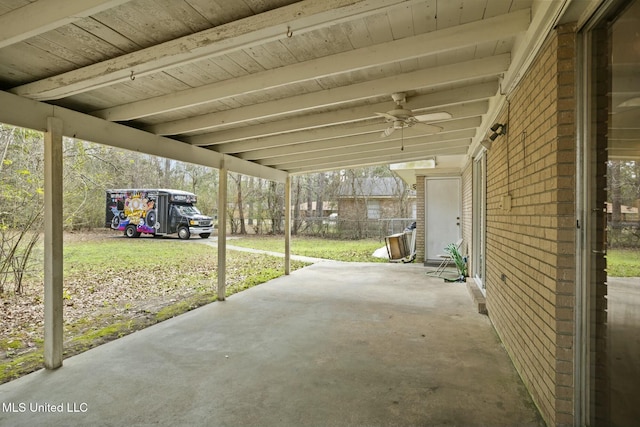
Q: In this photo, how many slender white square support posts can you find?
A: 3